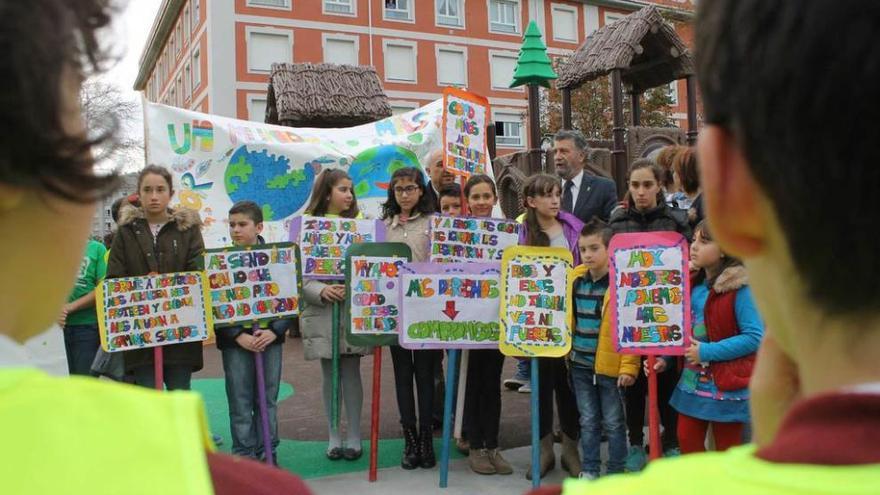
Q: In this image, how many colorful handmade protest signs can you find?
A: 9